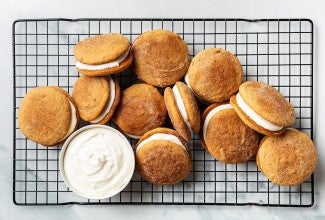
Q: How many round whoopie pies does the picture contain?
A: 11